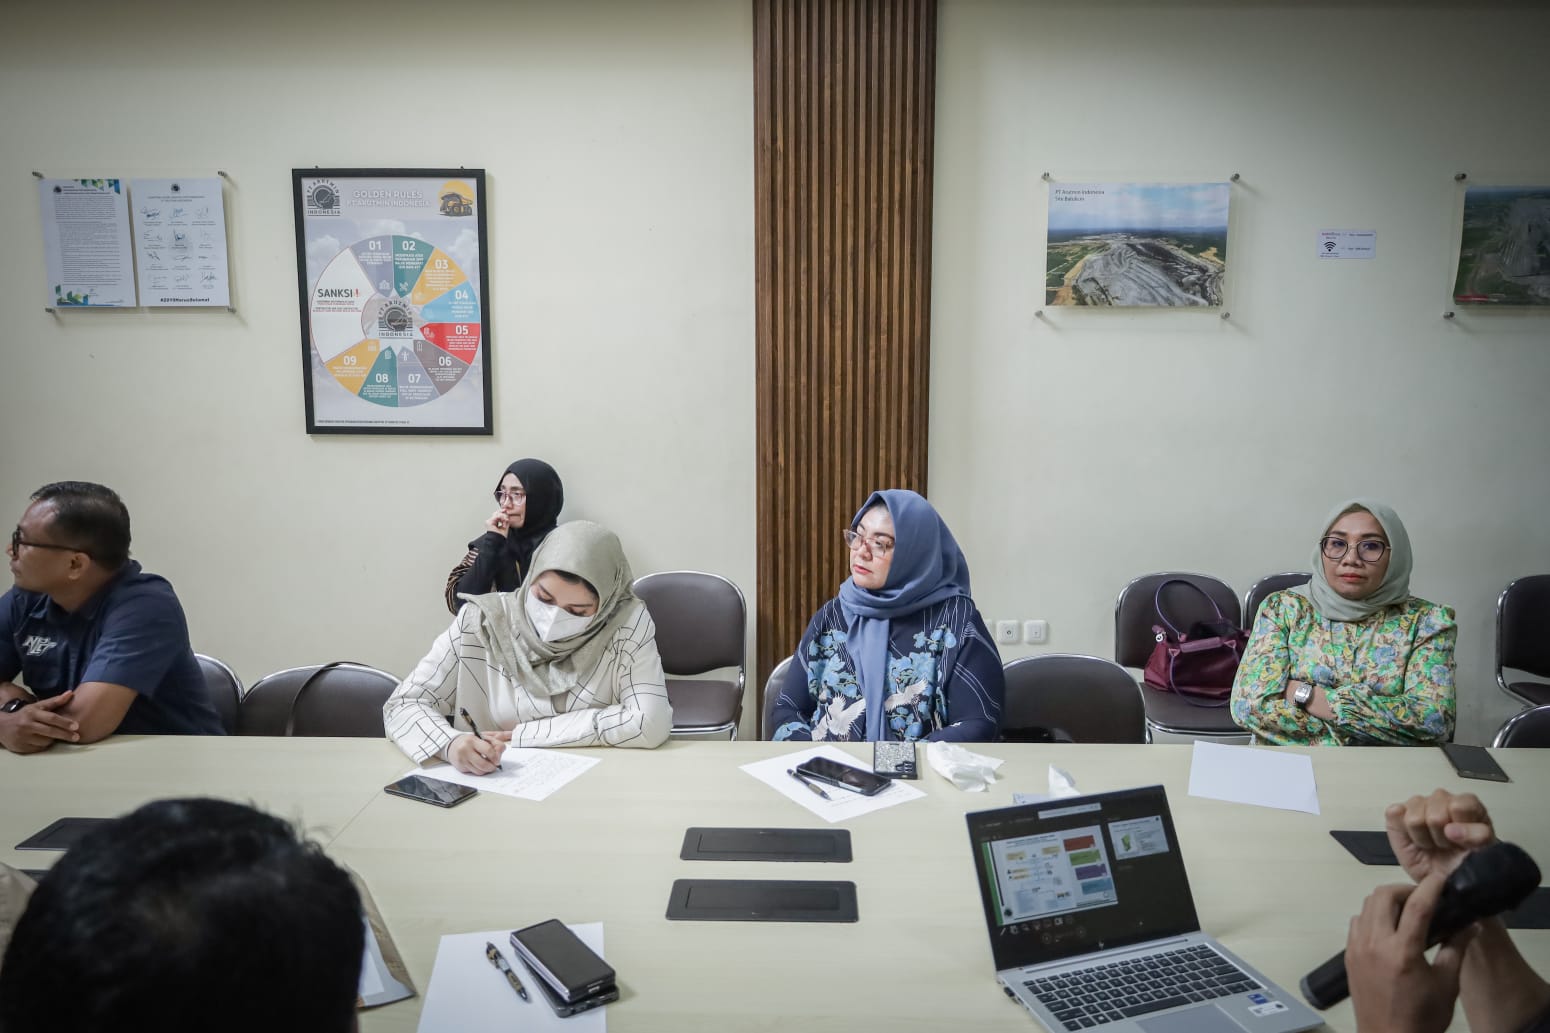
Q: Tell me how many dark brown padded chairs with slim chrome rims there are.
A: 9